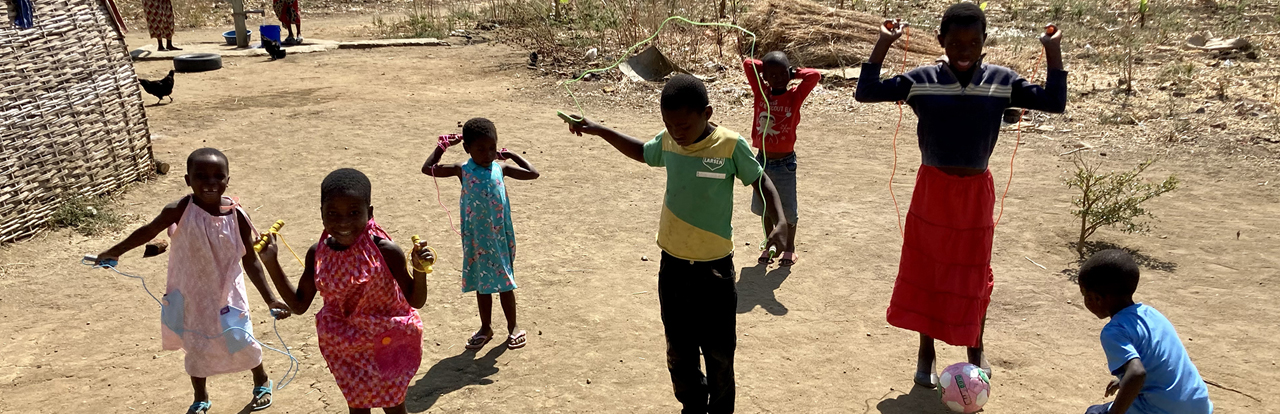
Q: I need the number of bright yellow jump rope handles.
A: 2